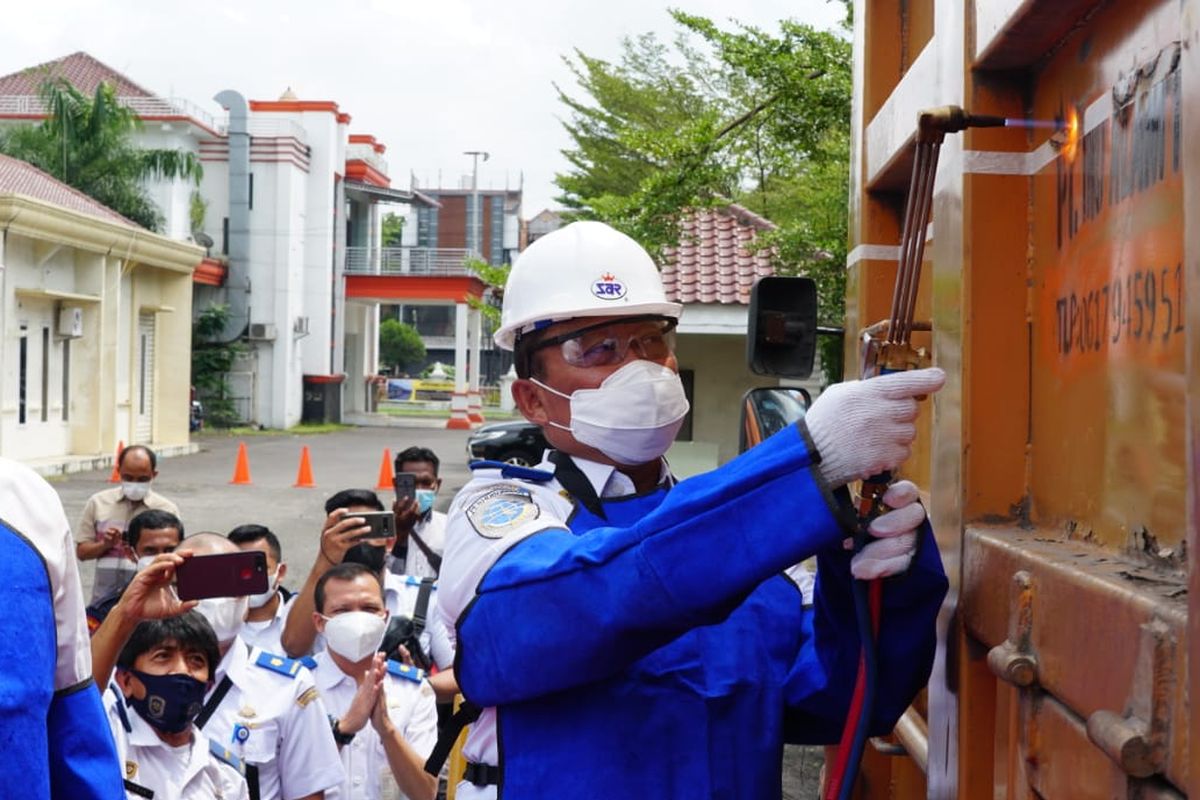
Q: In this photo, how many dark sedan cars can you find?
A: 1